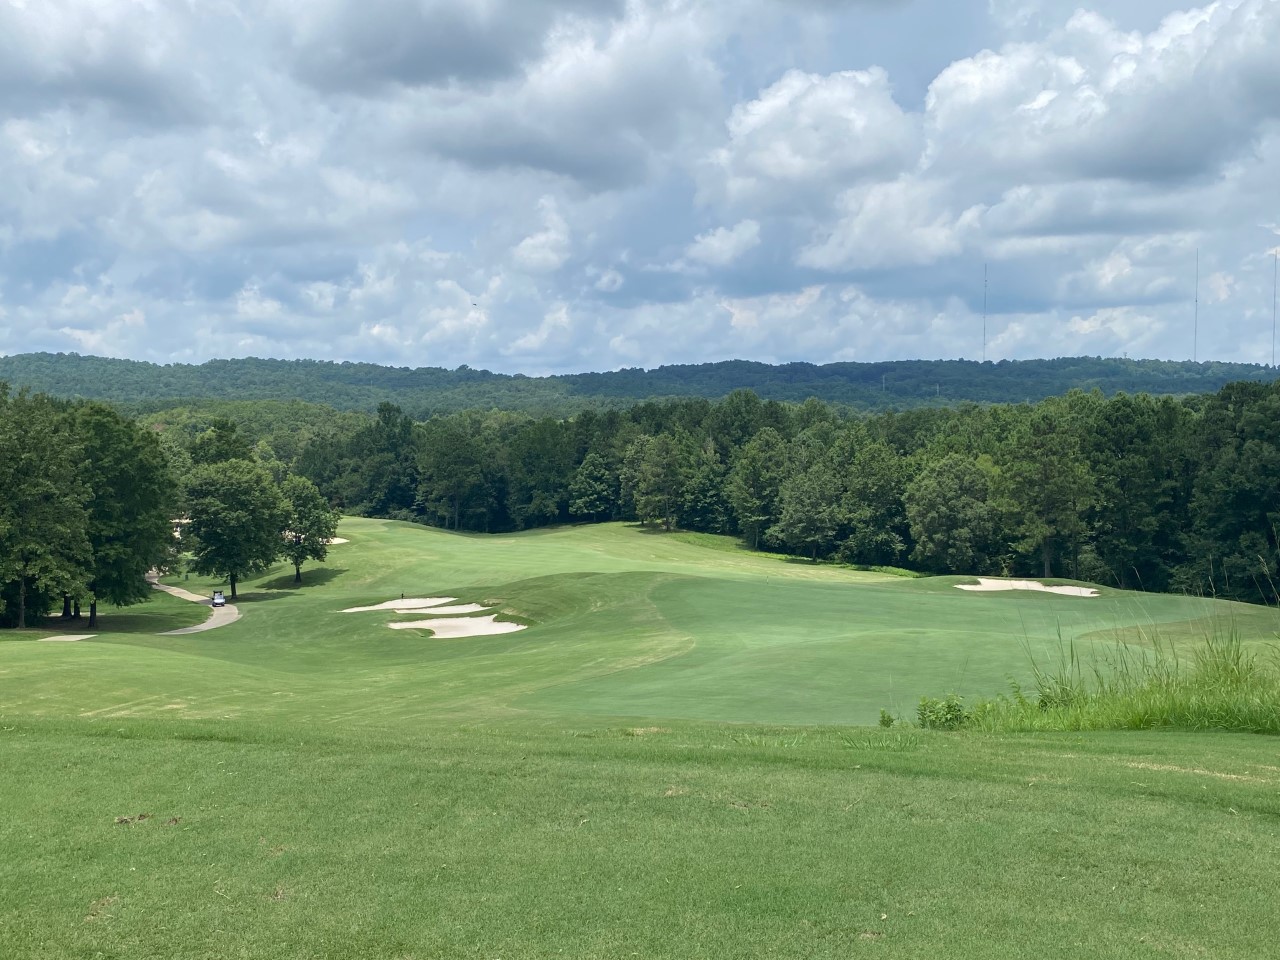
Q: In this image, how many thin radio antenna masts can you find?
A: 3